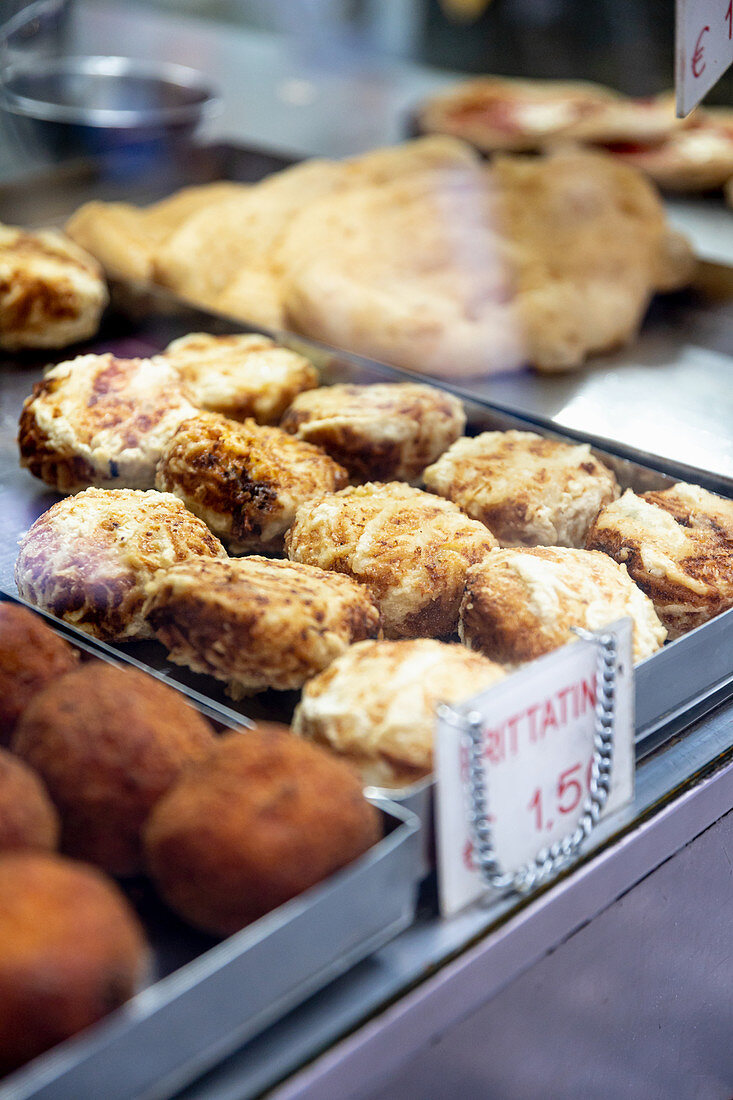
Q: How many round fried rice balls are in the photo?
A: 5